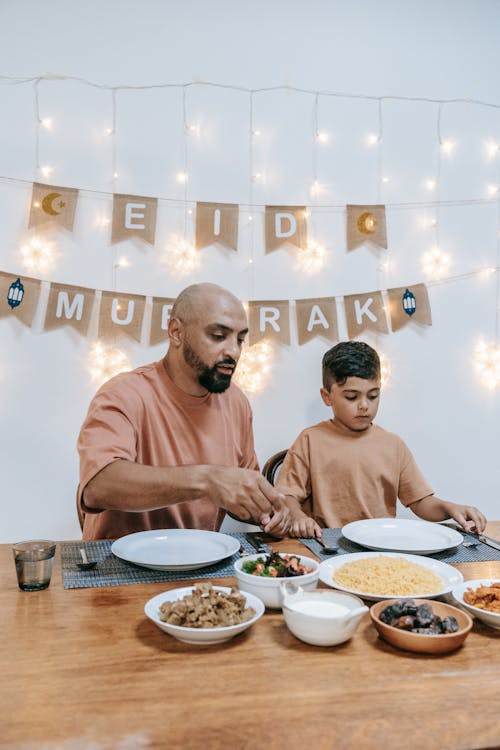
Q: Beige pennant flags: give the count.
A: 13